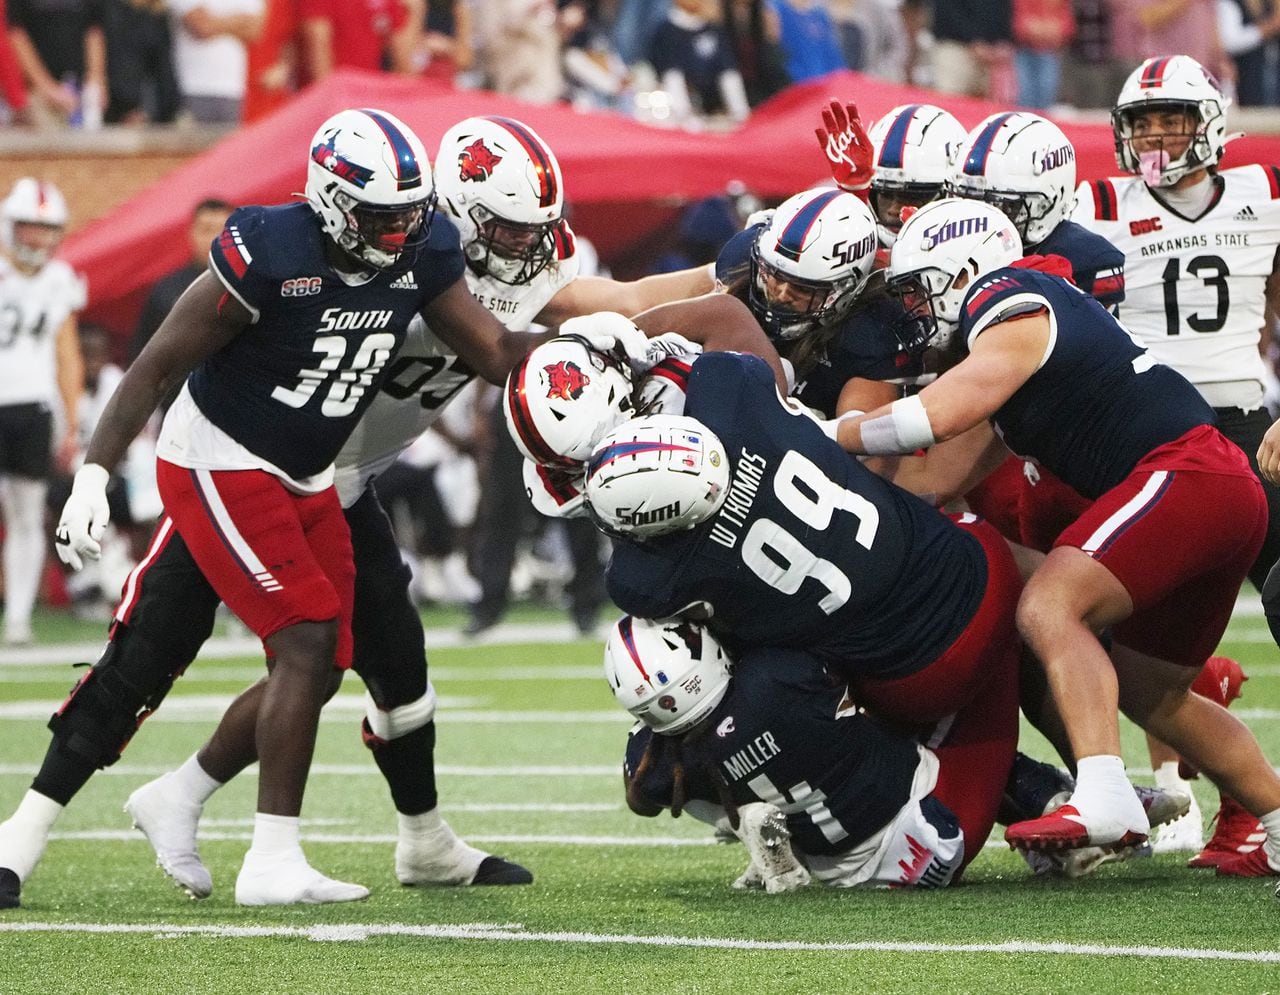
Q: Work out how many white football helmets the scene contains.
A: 11